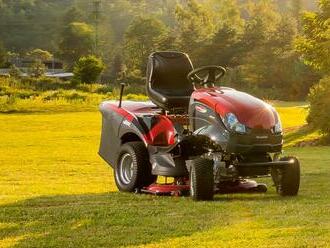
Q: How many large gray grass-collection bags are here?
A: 1